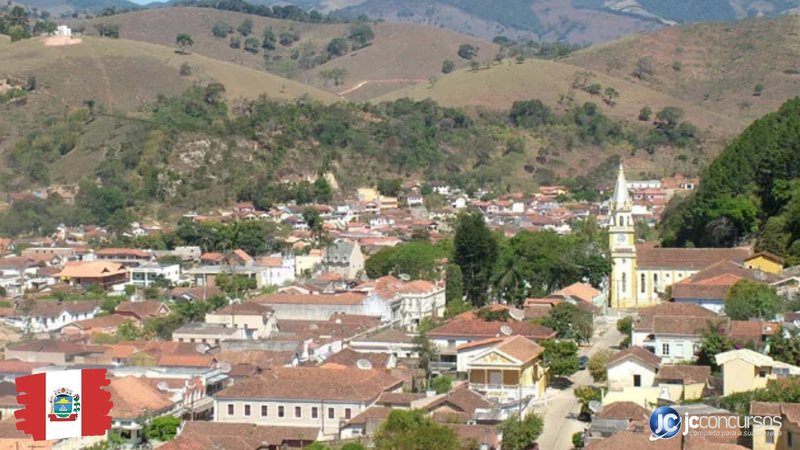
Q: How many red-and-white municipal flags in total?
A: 1